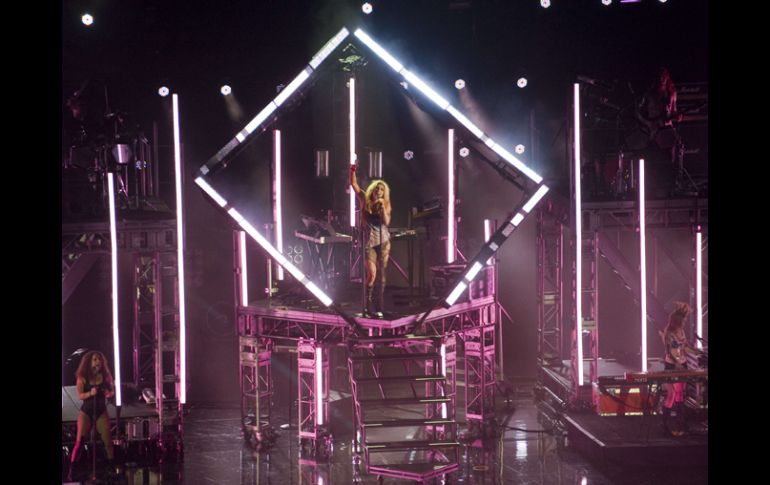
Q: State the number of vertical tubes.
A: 12